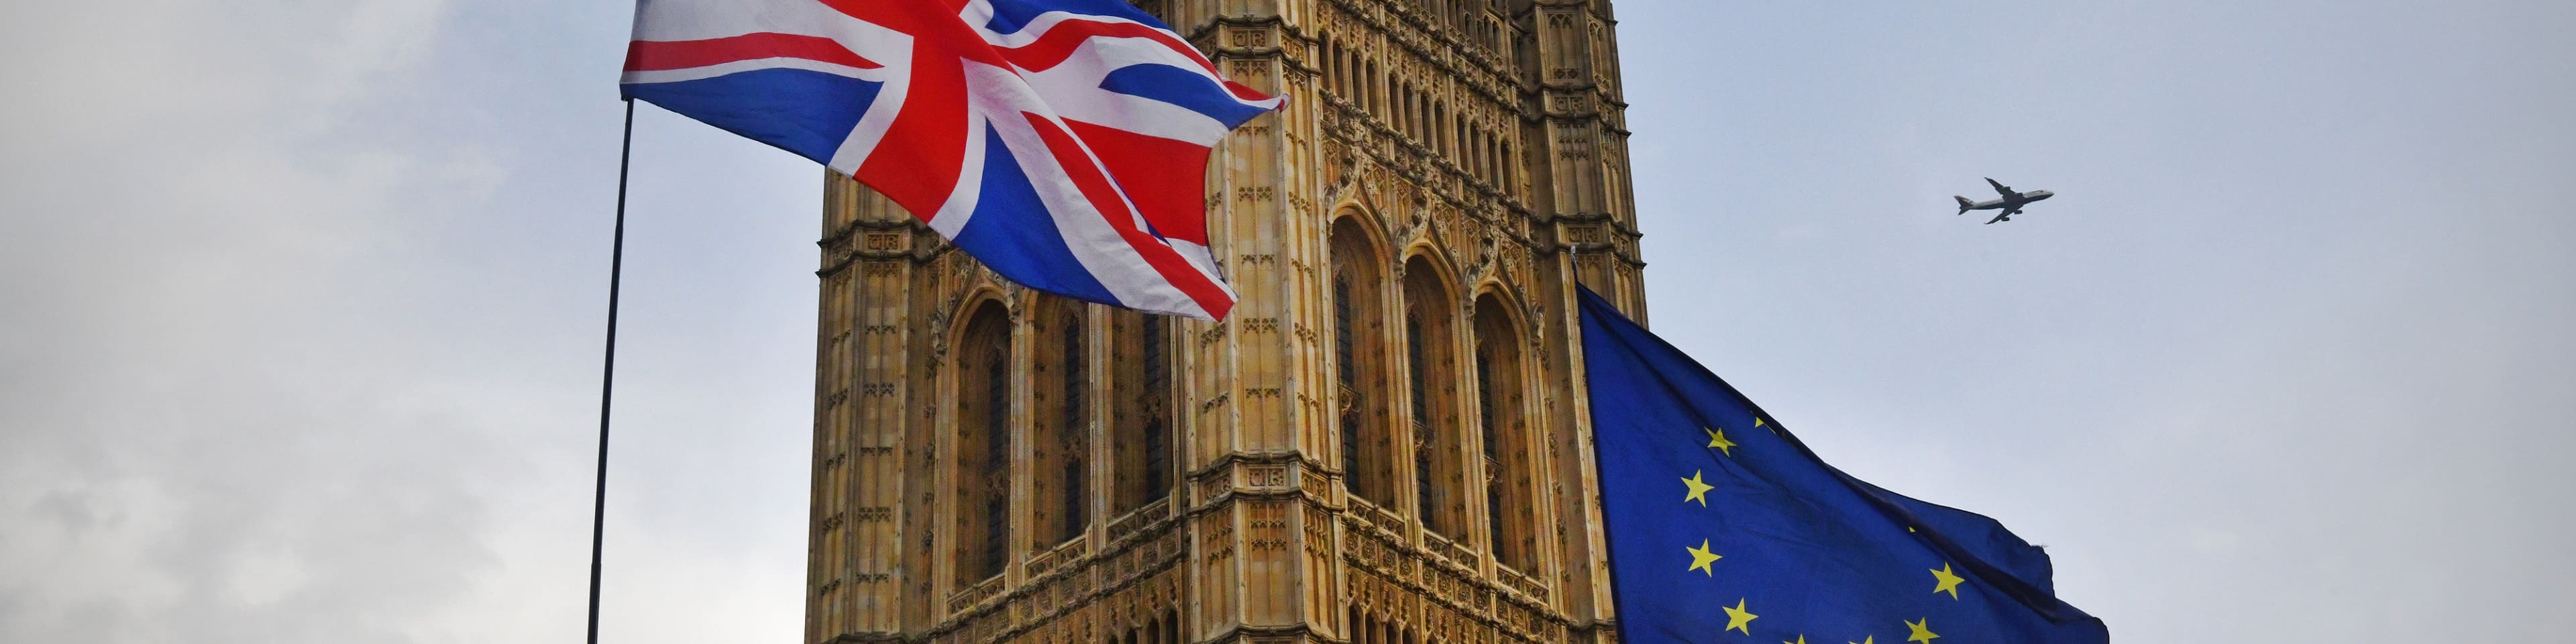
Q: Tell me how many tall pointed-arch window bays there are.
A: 6